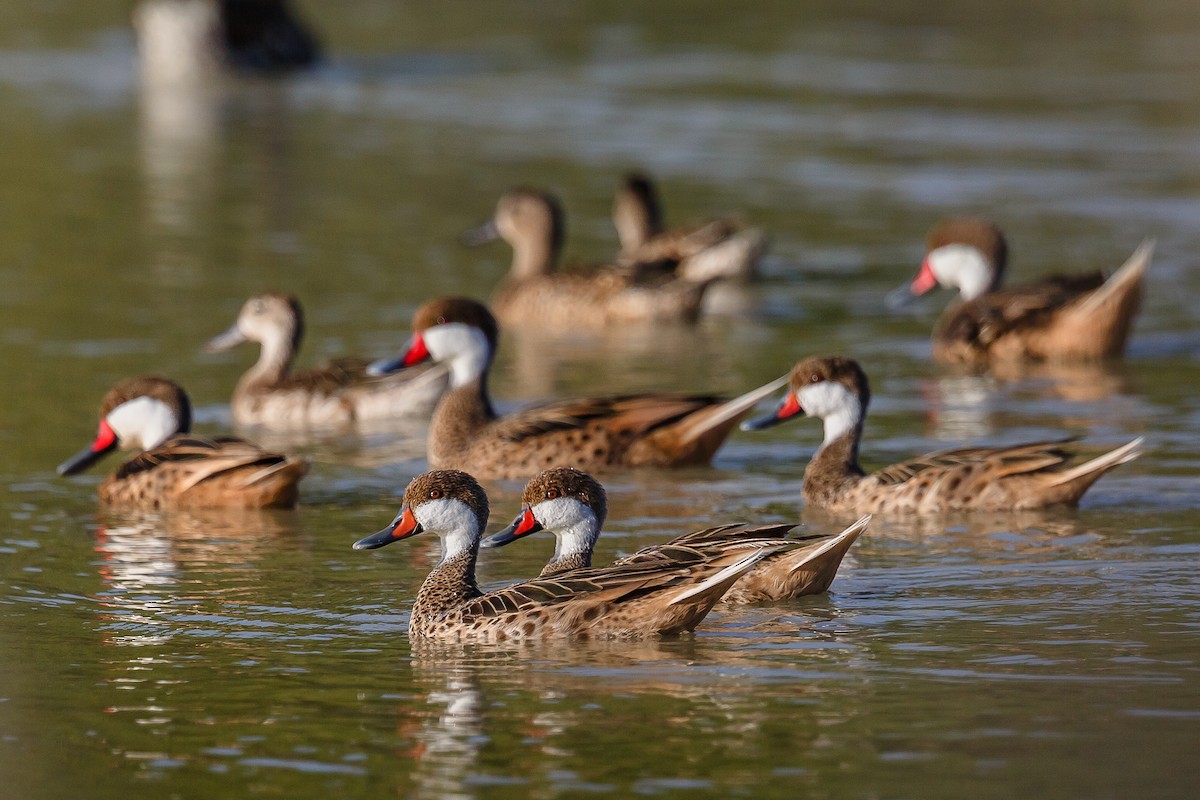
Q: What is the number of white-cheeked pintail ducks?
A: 6